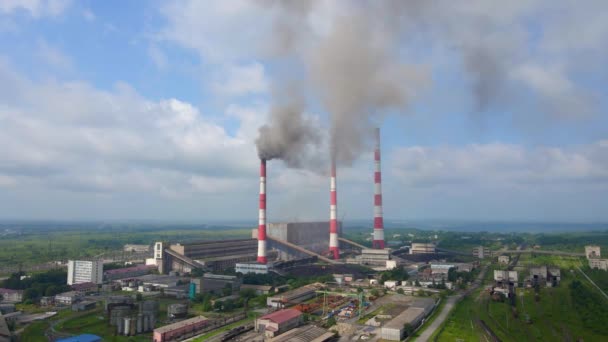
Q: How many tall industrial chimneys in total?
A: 3